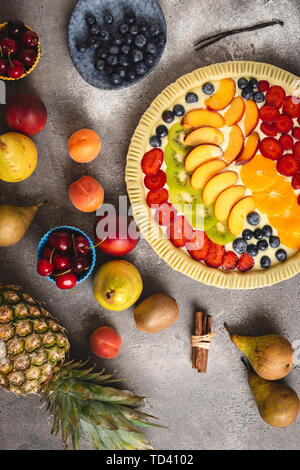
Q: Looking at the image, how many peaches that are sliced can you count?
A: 12